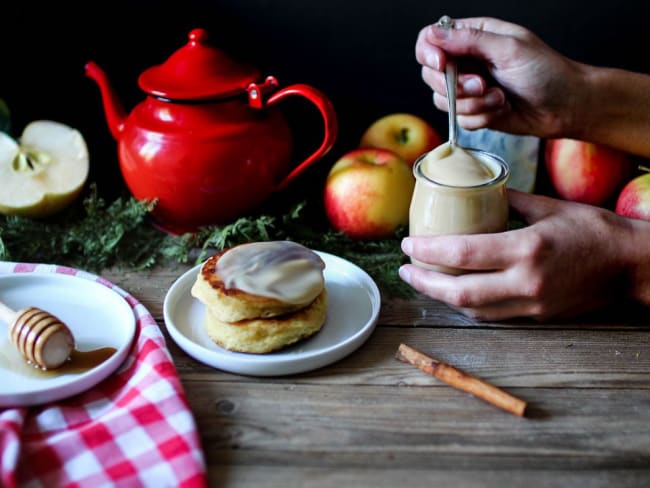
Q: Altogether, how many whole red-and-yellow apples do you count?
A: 4